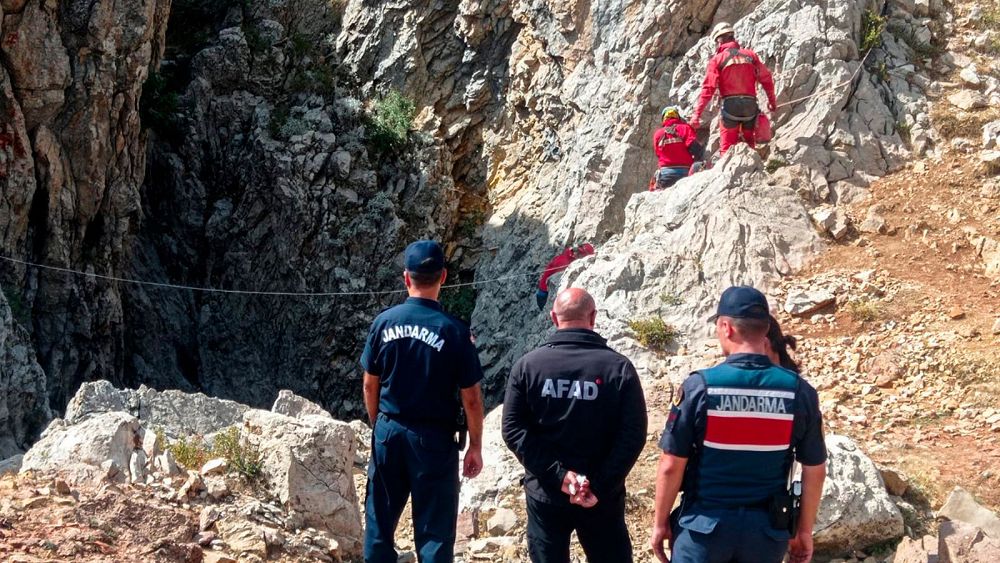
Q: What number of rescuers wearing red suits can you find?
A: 3